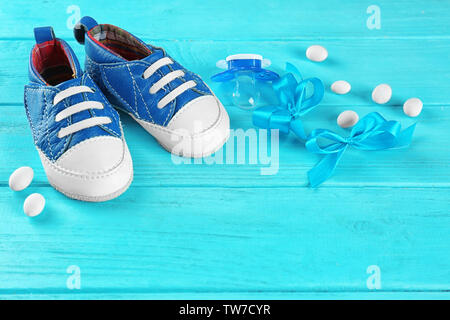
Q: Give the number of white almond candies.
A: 7